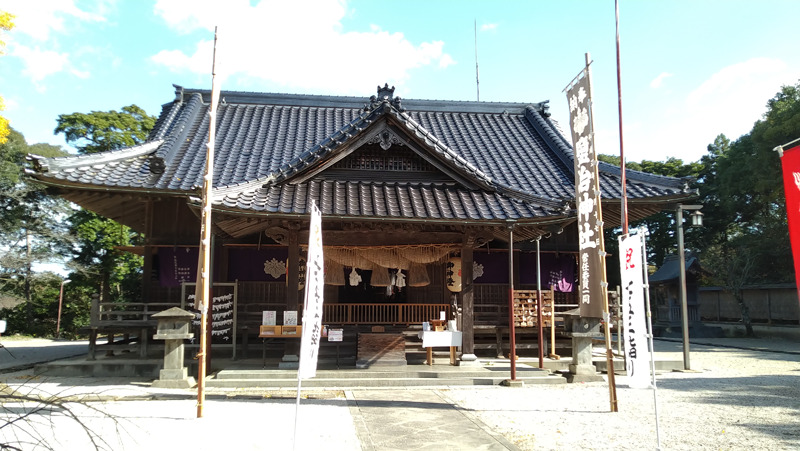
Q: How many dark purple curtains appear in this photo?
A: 4